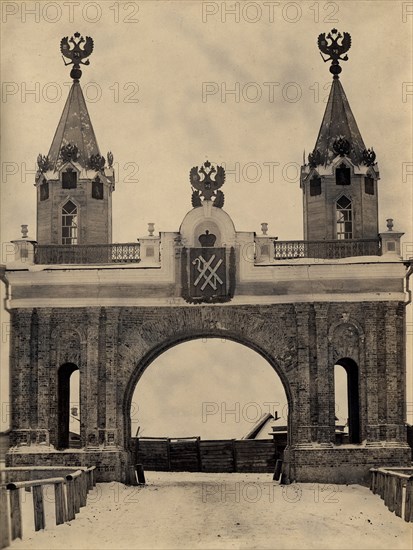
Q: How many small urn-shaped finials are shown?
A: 4